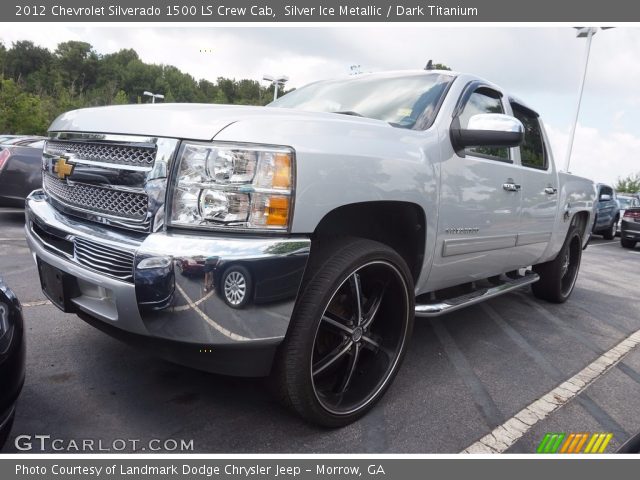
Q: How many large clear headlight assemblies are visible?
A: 1